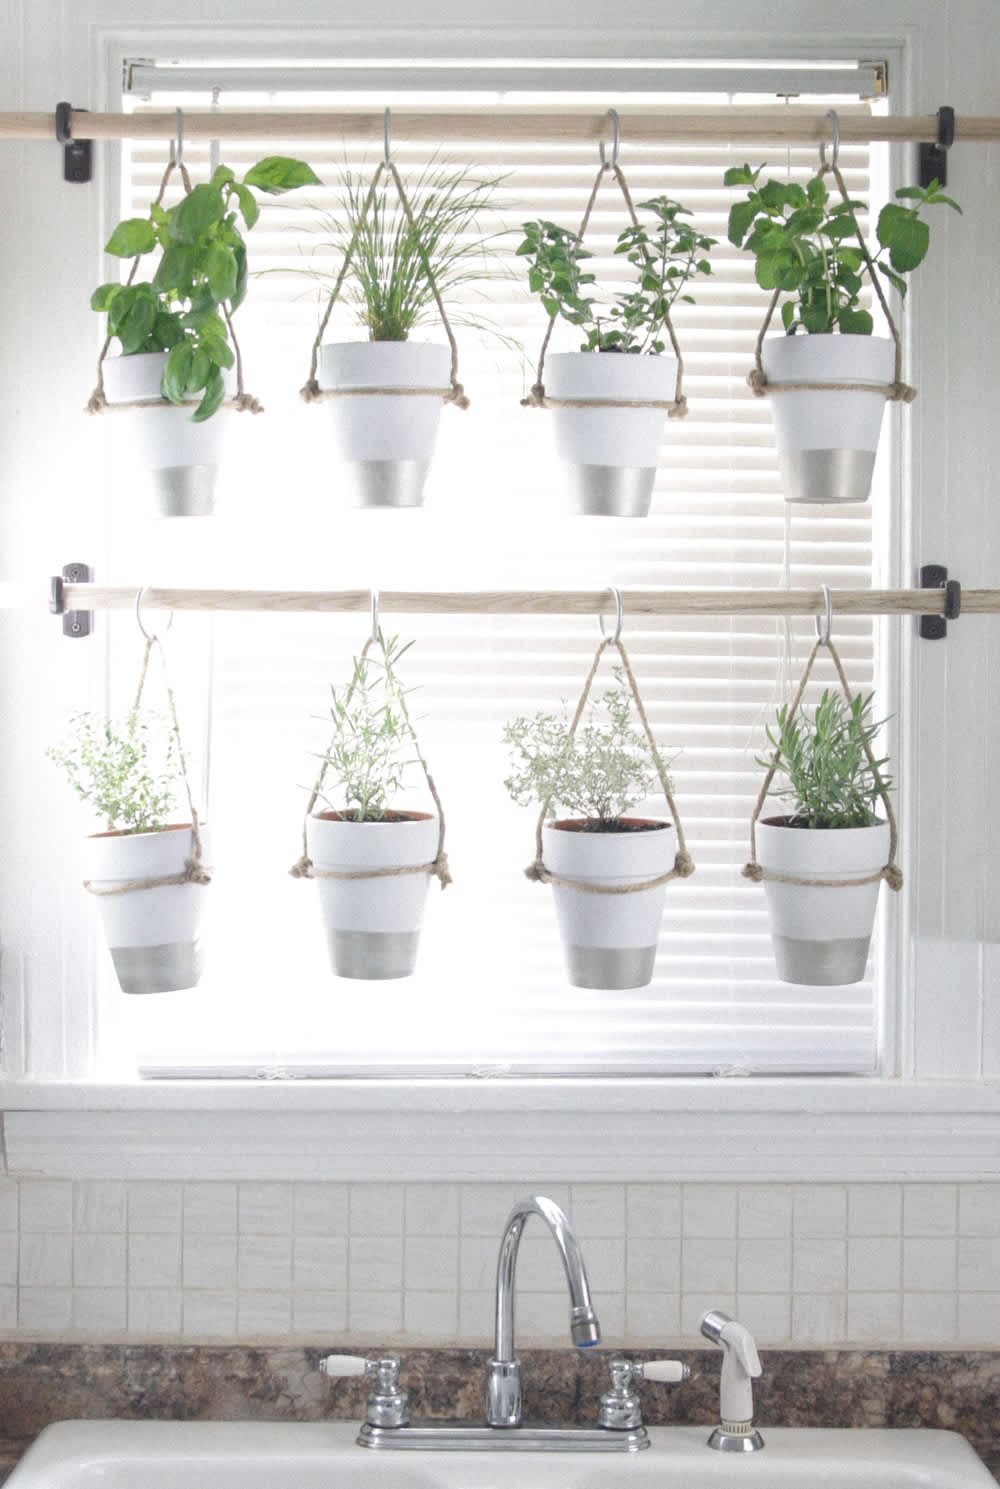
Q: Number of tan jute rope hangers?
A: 8